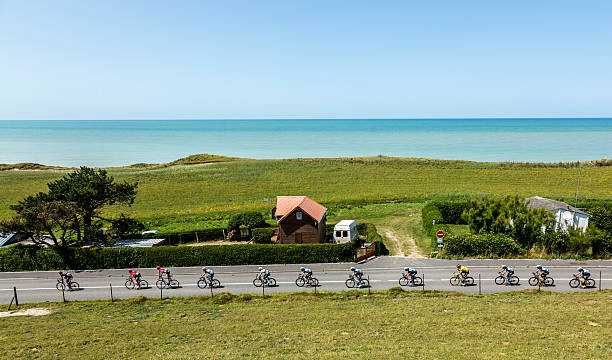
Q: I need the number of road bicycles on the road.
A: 12